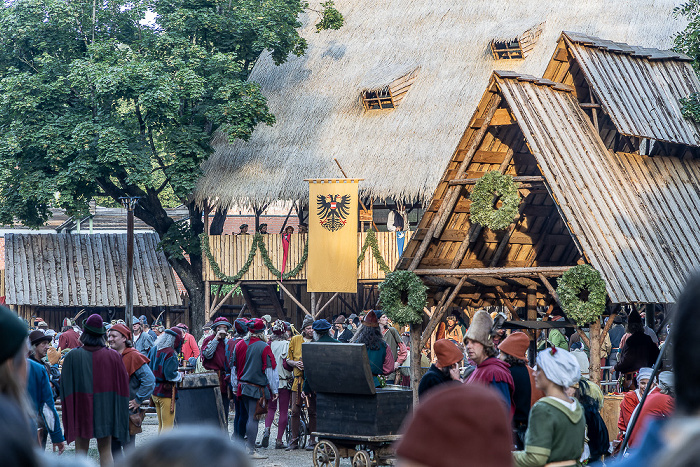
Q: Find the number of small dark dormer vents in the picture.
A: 2